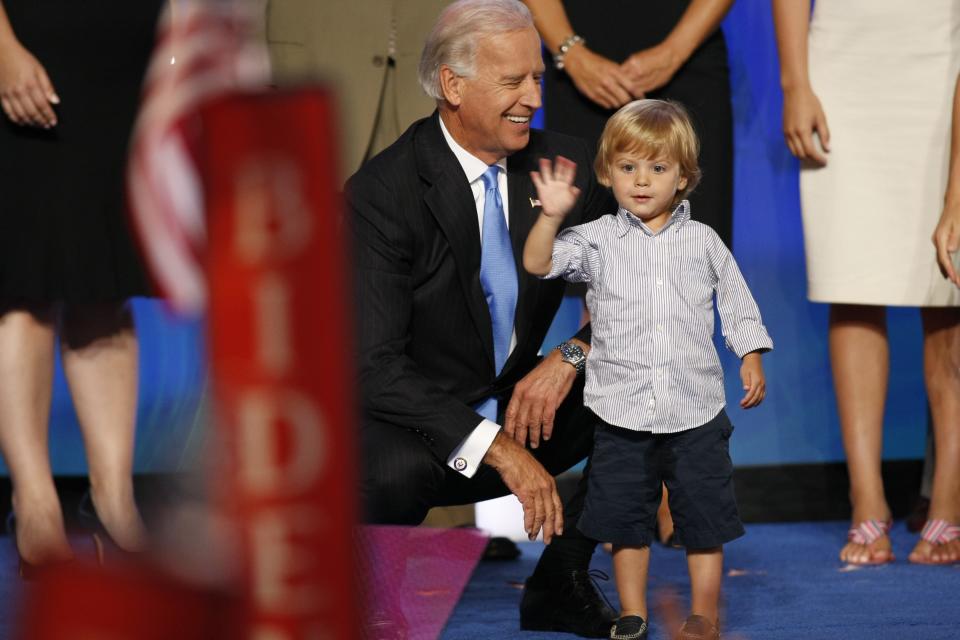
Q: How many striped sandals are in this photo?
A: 2